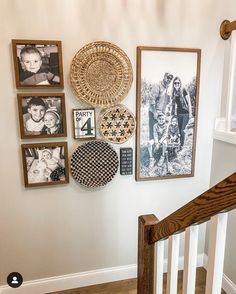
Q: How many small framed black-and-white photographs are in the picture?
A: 3